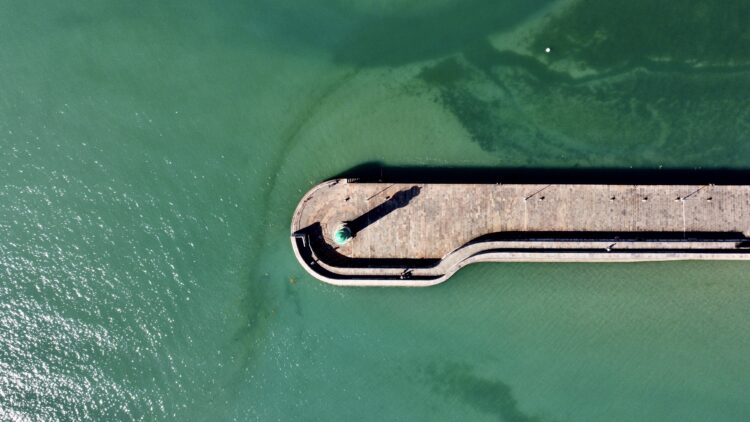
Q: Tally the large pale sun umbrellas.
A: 0